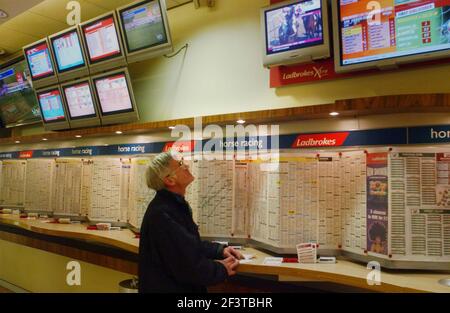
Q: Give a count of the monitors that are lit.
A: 10